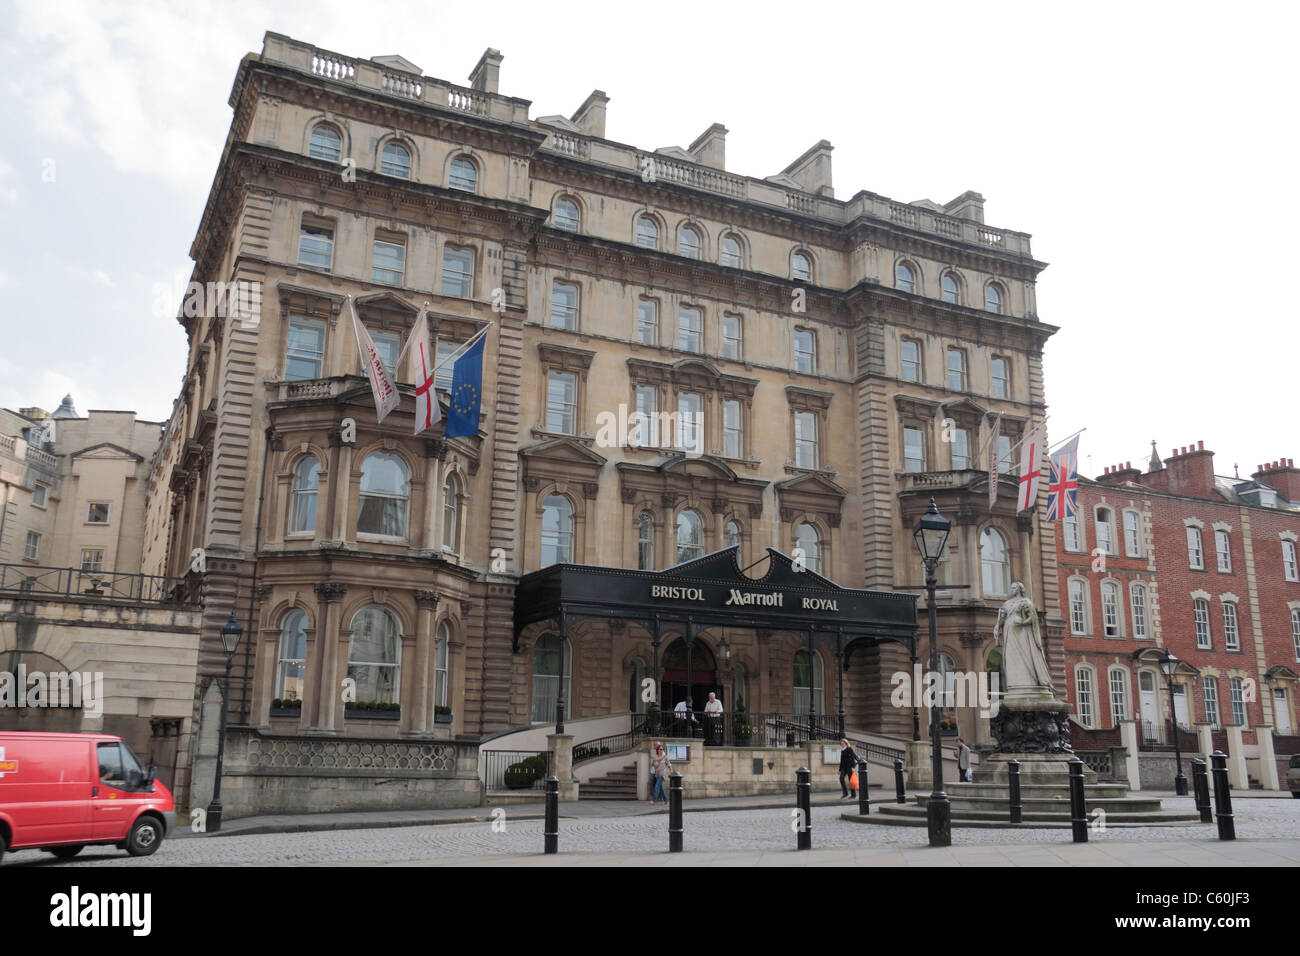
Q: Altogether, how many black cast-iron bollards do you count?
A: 10